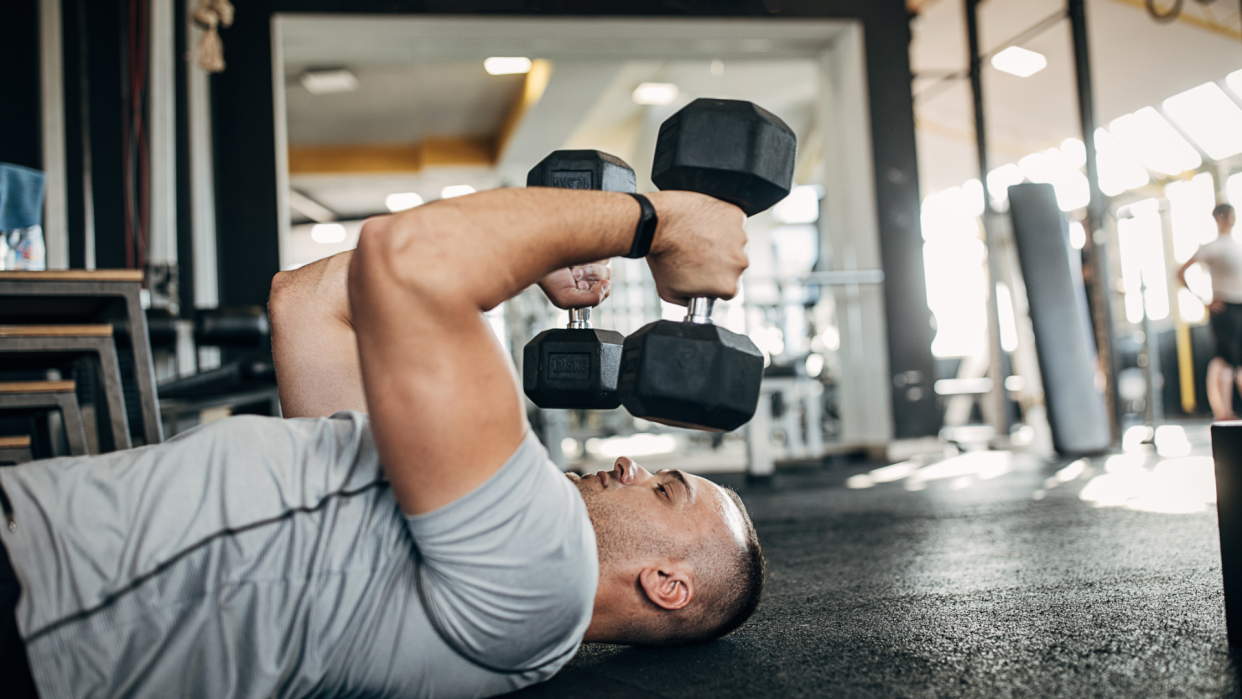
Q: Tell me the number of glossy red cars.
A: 0